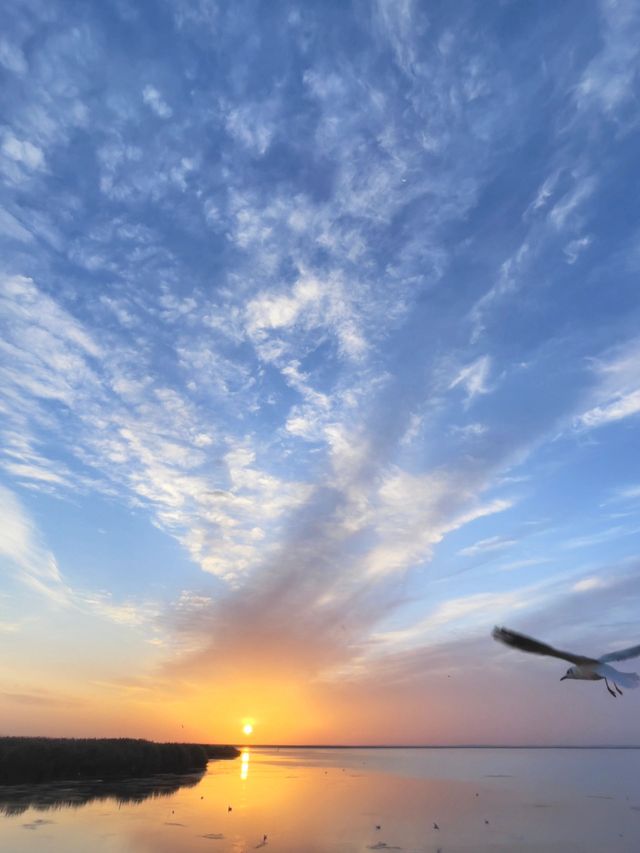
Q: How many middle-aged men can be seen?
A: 0